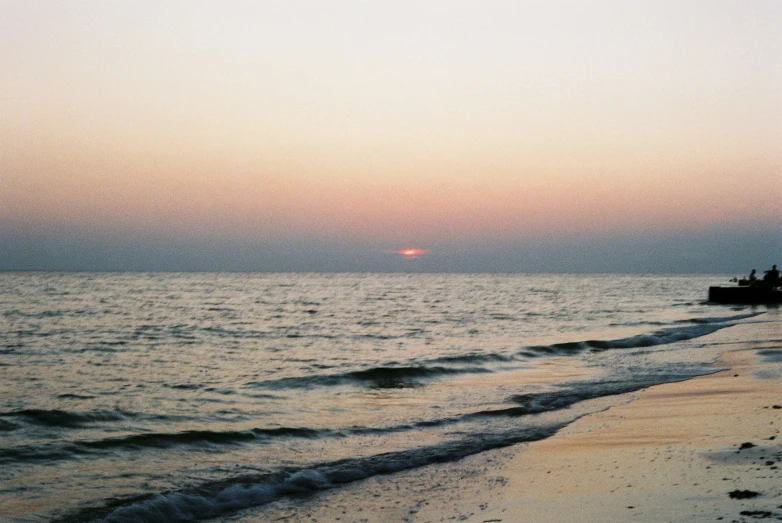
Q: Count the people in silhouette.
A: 2